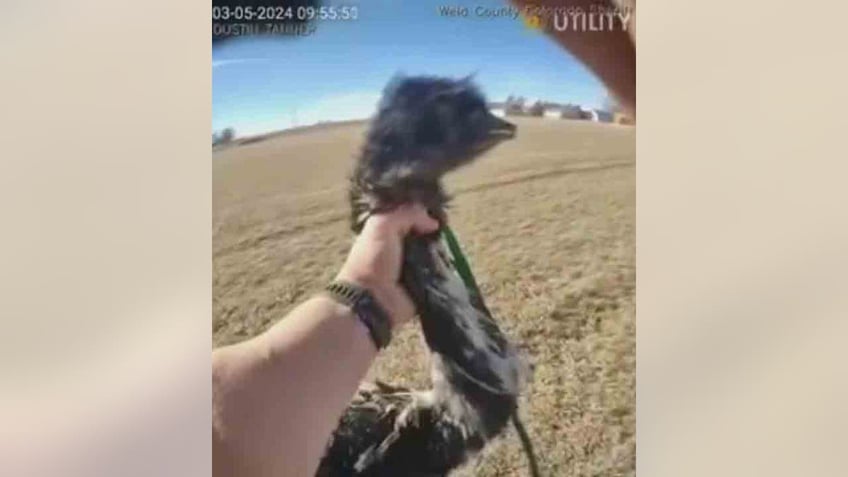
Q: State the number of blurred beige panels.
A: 2